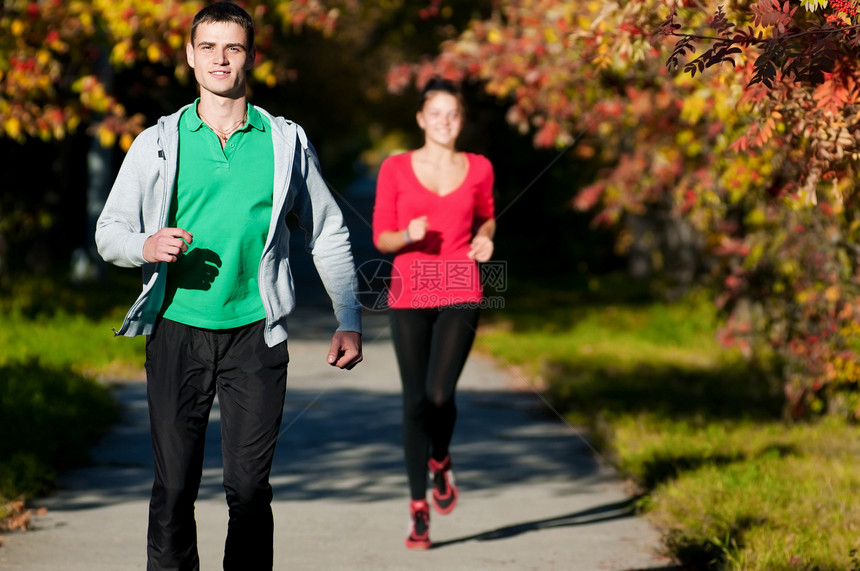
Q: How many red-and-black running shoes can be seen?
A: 2